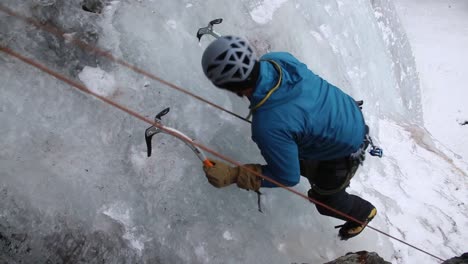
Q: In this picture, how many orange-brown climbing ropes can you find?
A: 2